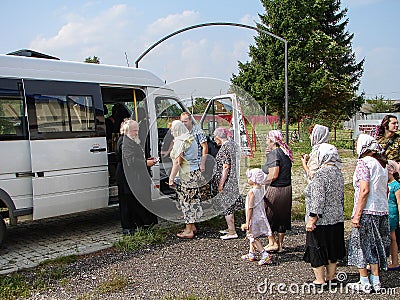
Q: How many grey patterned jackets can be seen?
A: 1